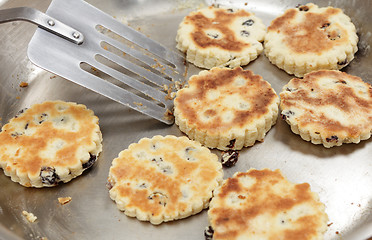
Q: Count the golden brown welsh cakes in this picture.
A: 7